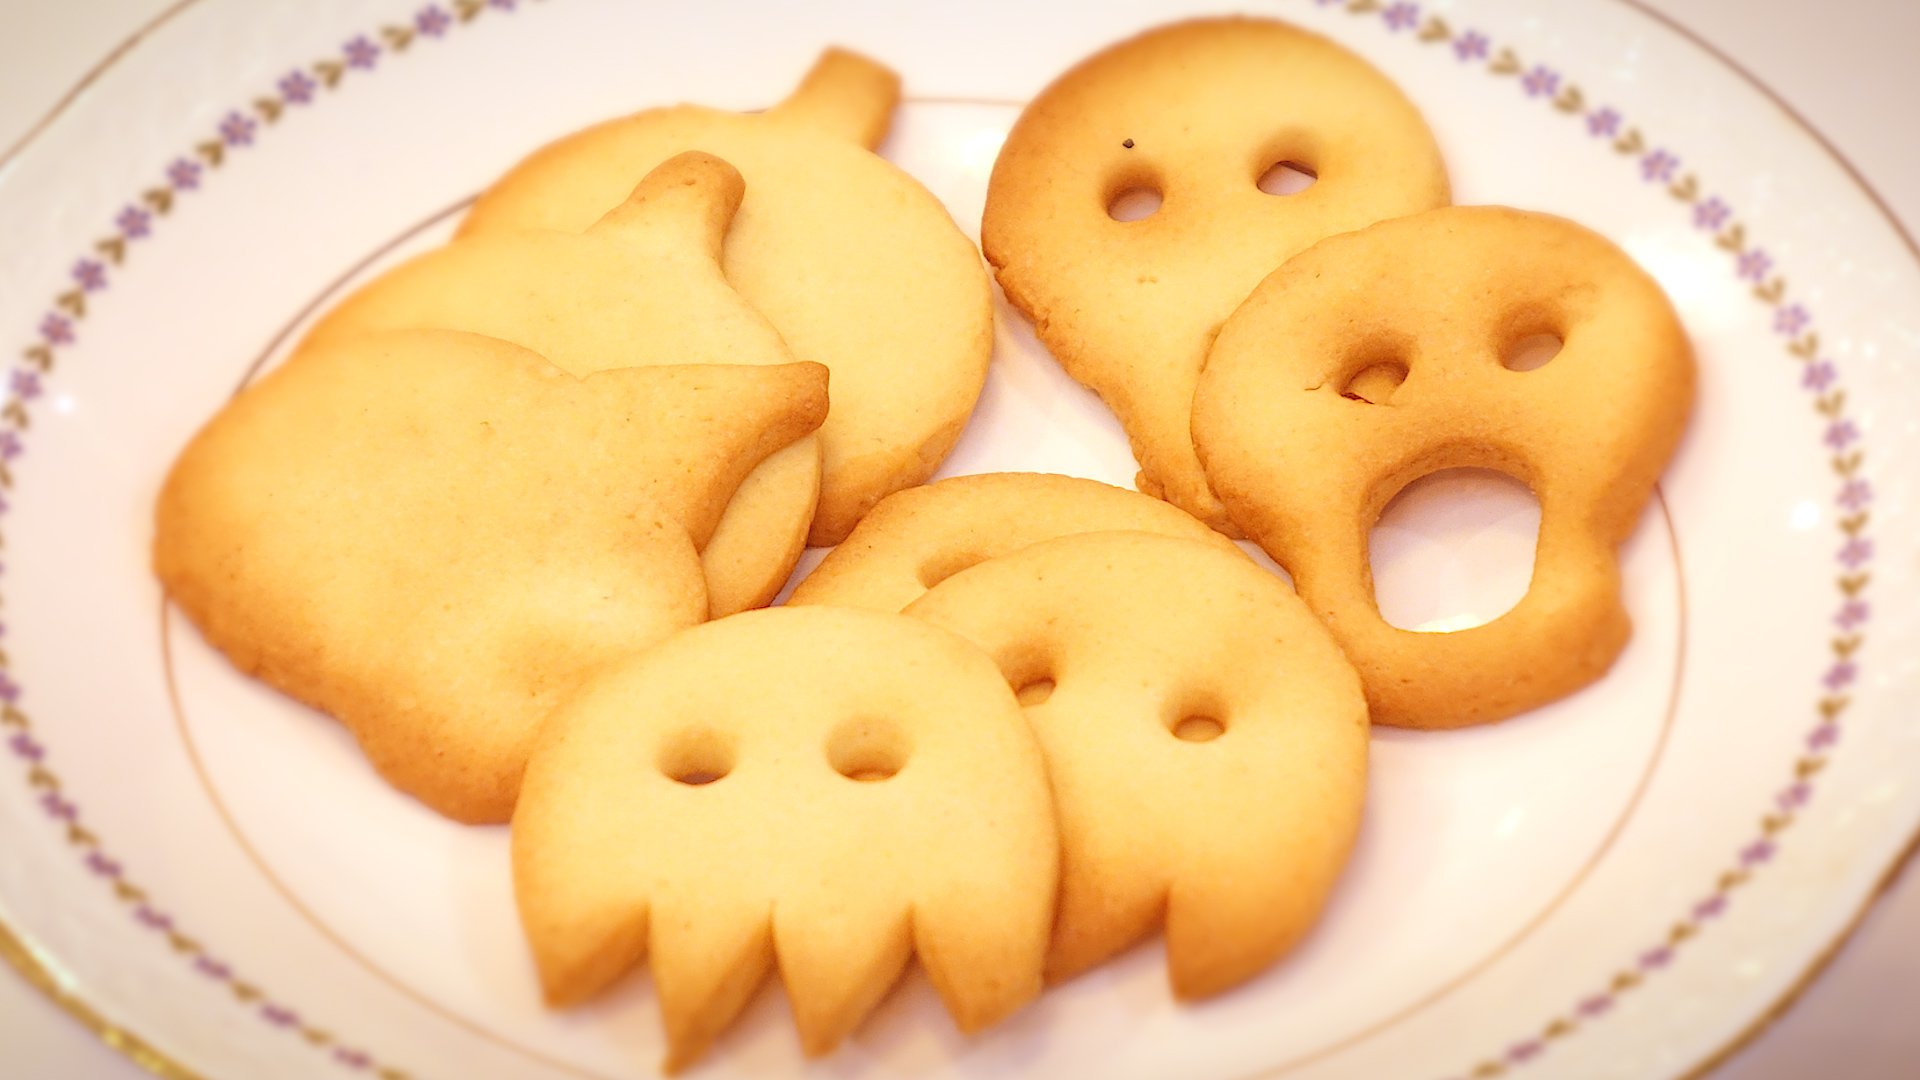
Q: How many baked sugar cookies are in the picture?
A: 8